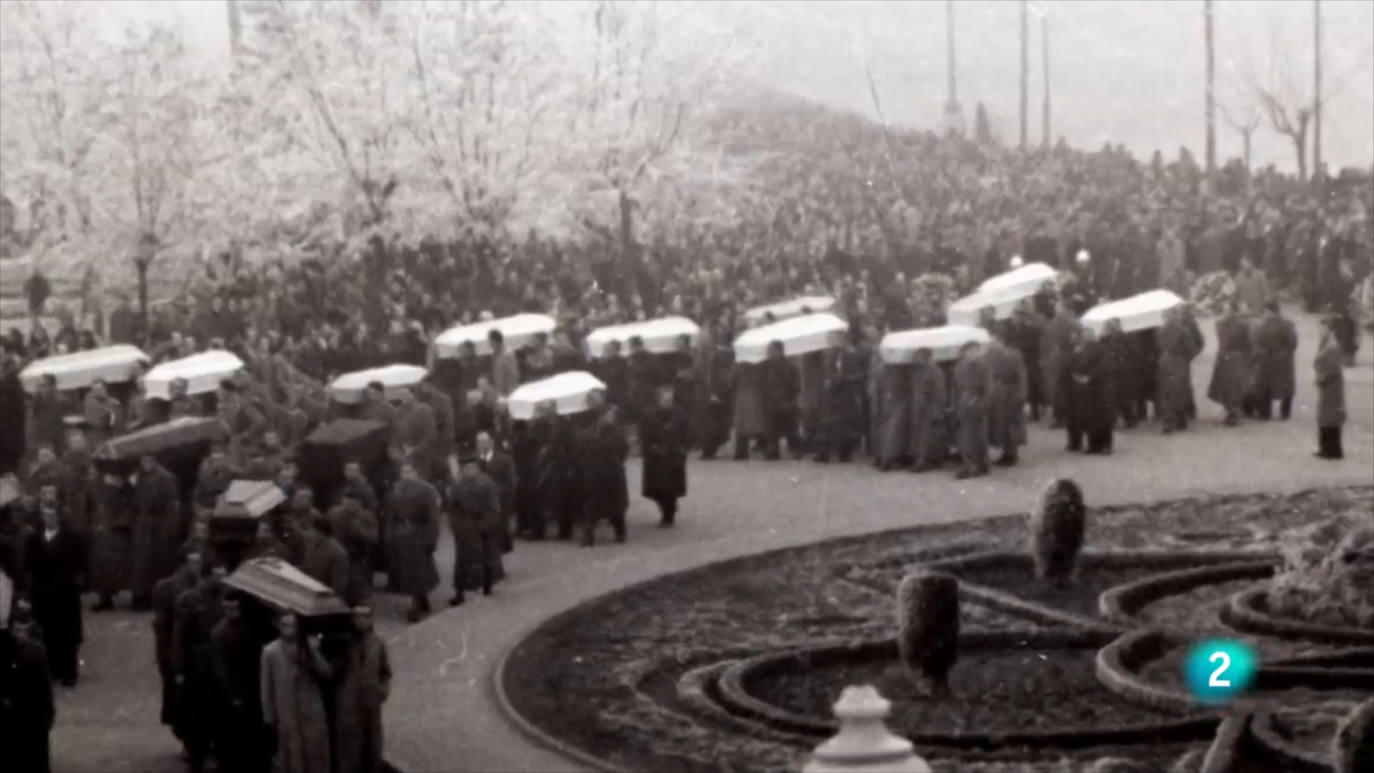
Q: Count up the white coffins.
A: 12